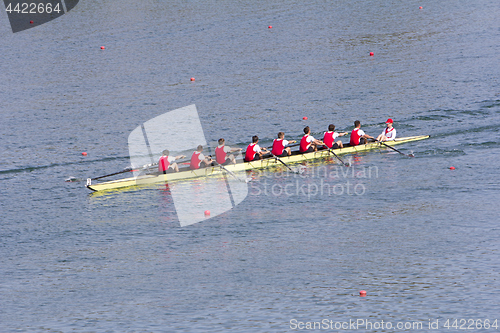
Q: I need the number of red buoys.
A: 11